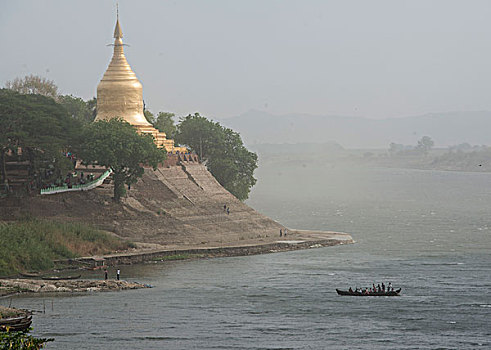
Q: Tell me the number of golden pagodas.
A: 1